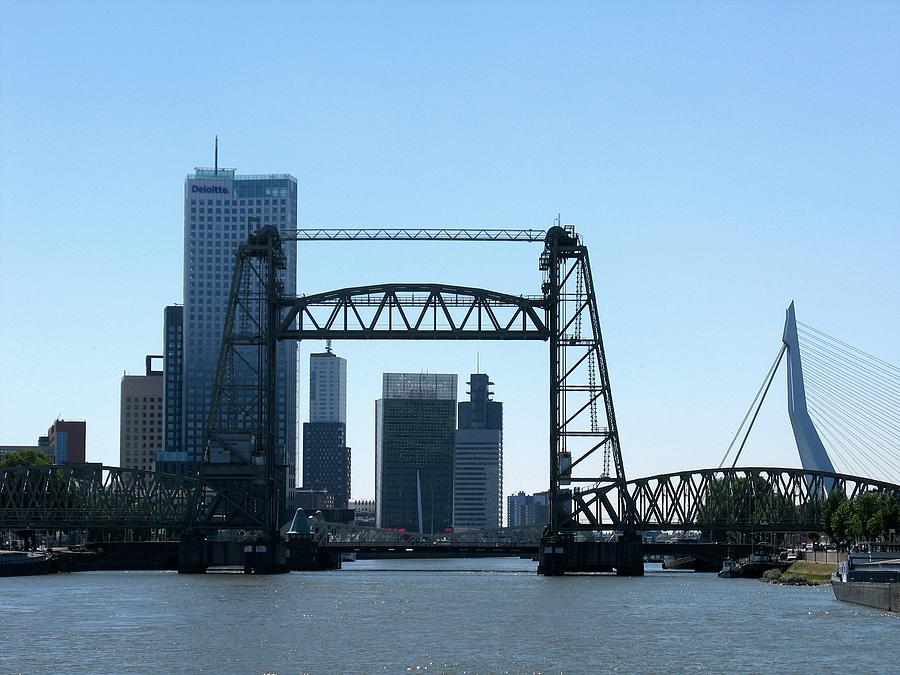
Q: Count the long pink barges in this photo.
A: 0